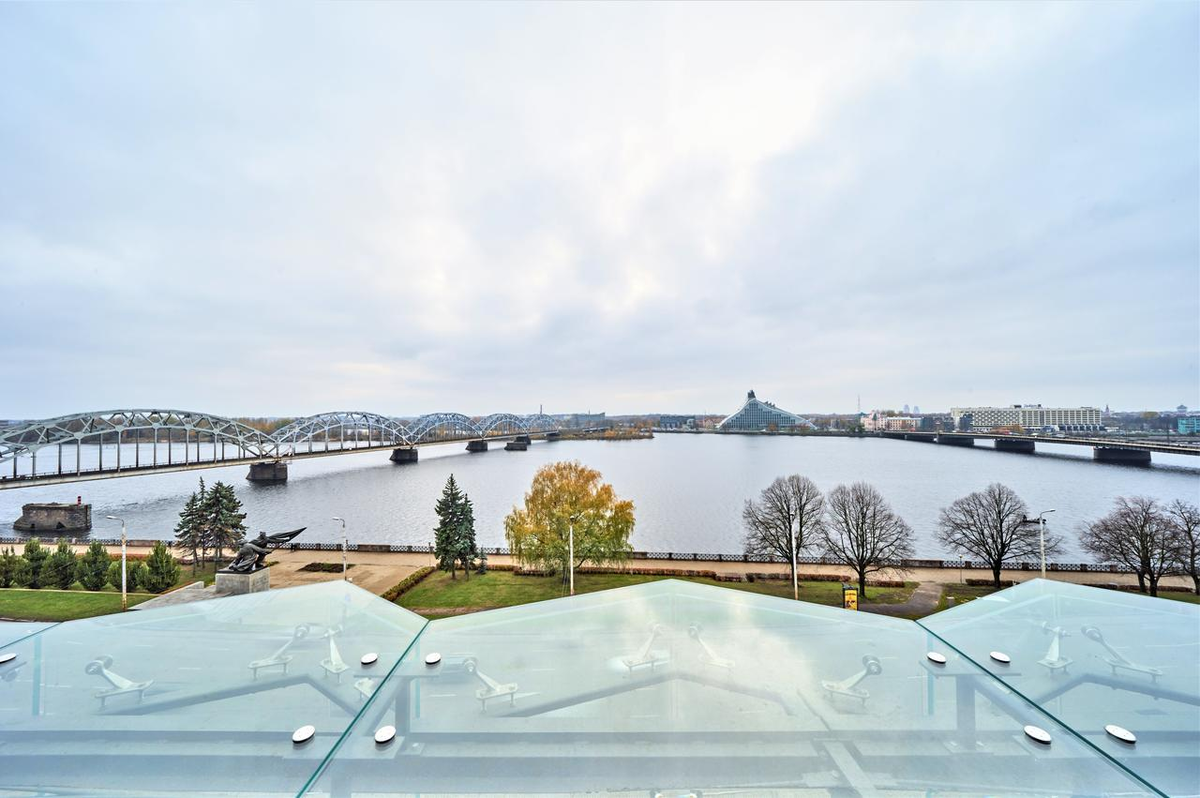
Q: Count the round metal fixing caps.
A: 9